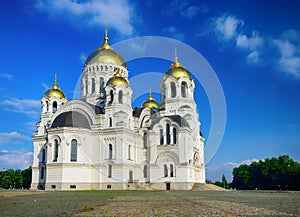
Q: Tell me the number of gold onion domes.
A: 5